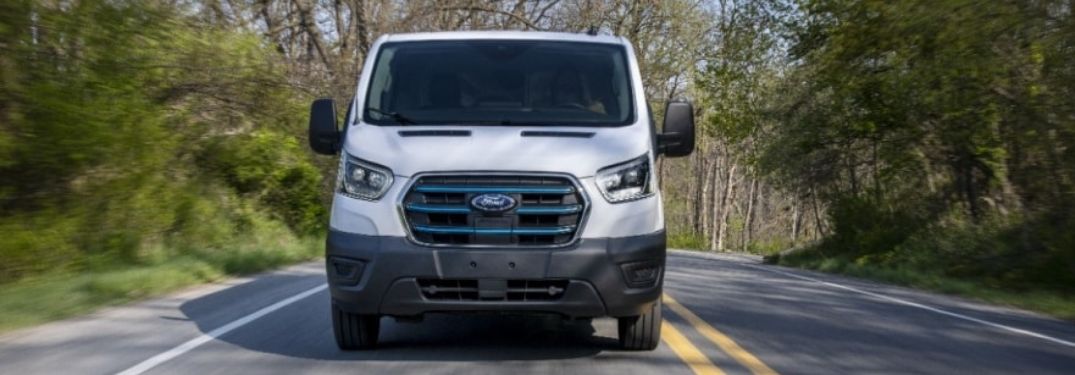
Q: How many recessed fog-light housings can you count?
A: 2